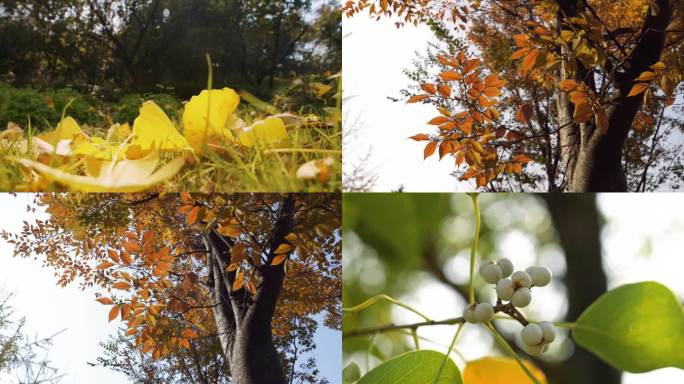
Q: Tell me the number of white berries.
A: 13